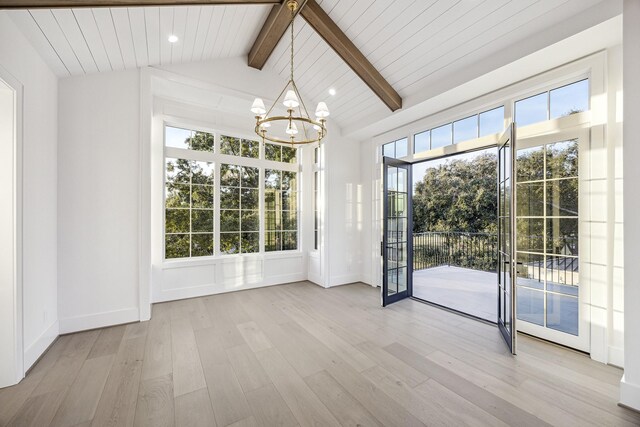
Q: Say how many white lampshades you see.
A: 6